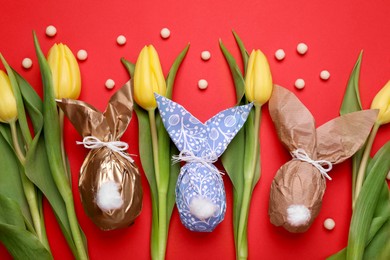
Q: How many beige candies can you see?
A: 13